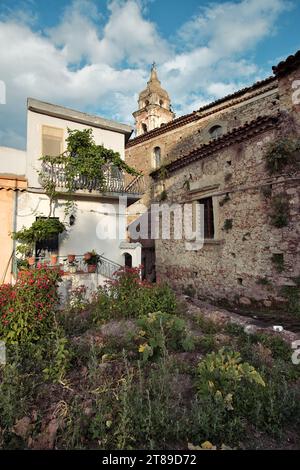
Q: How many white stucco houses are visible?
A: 1